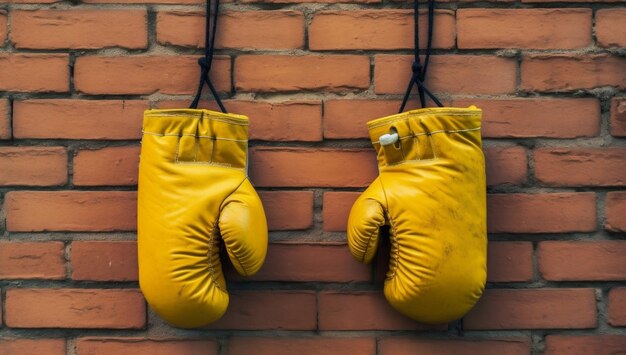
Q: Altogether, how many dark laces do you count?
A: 2